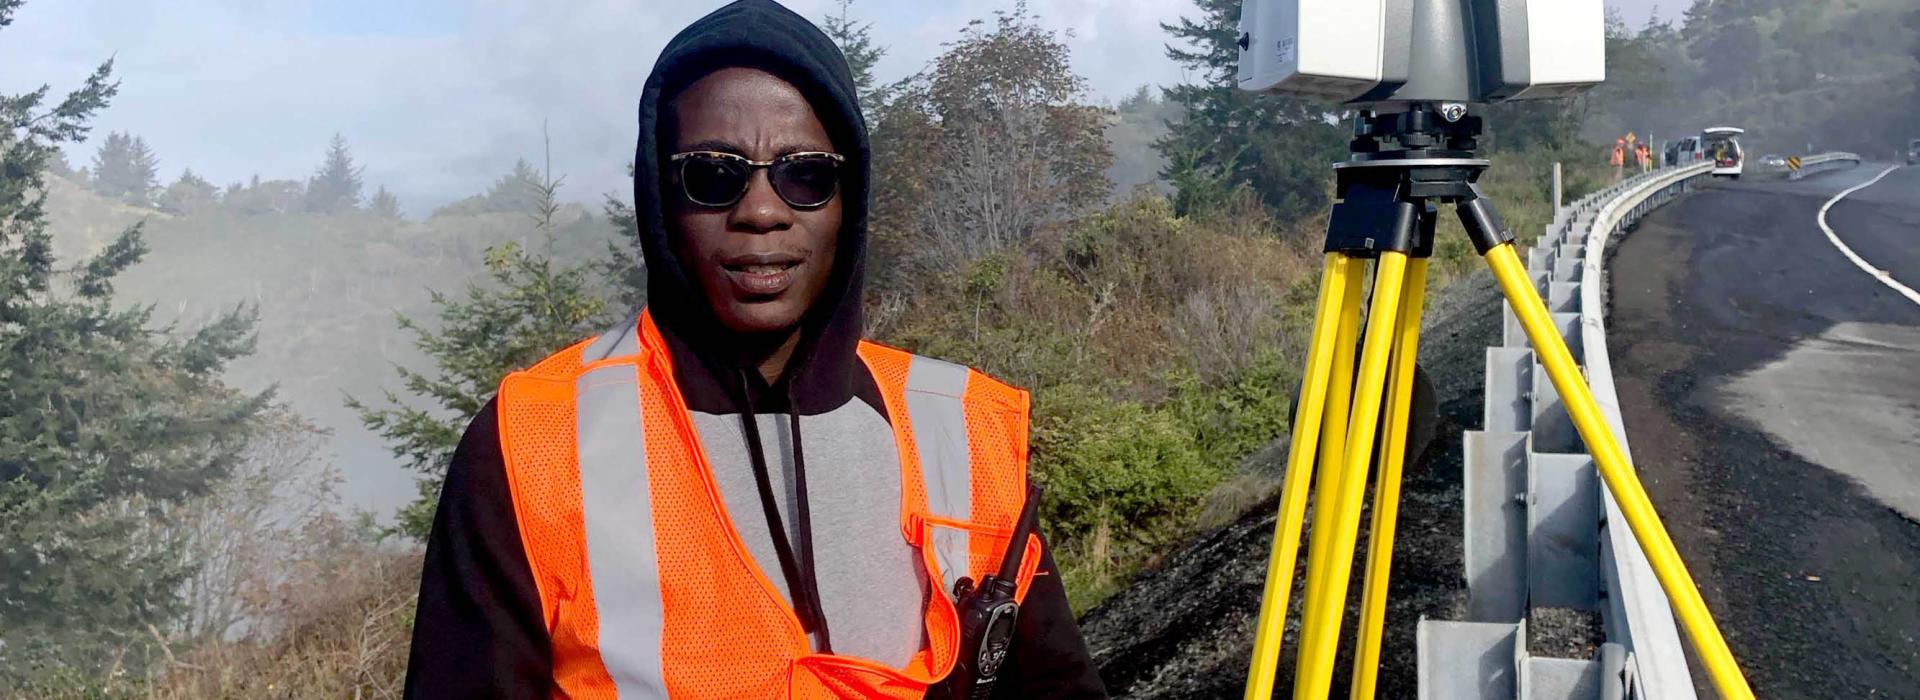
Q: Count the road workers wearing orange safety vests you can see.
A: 3